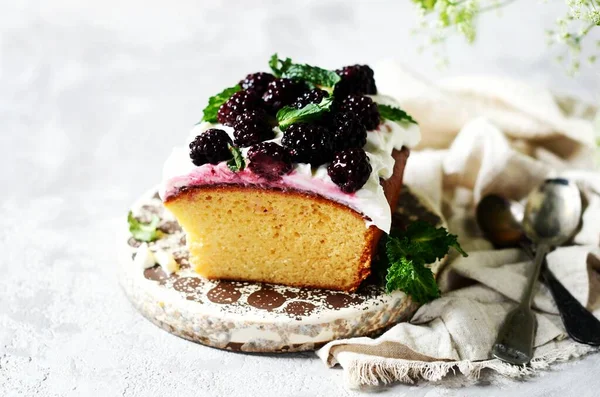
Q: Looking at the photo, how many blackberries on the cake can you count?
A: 12